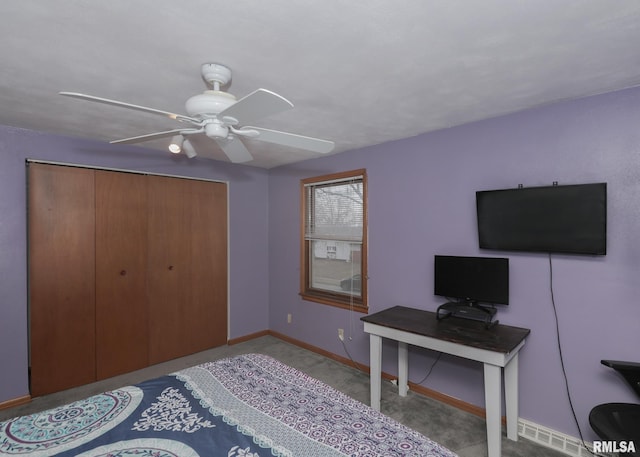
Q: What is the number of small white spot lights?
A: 2